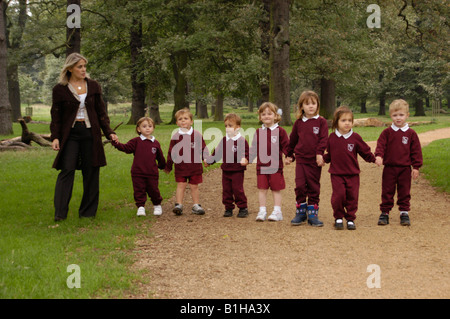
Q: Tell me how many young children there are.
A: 7